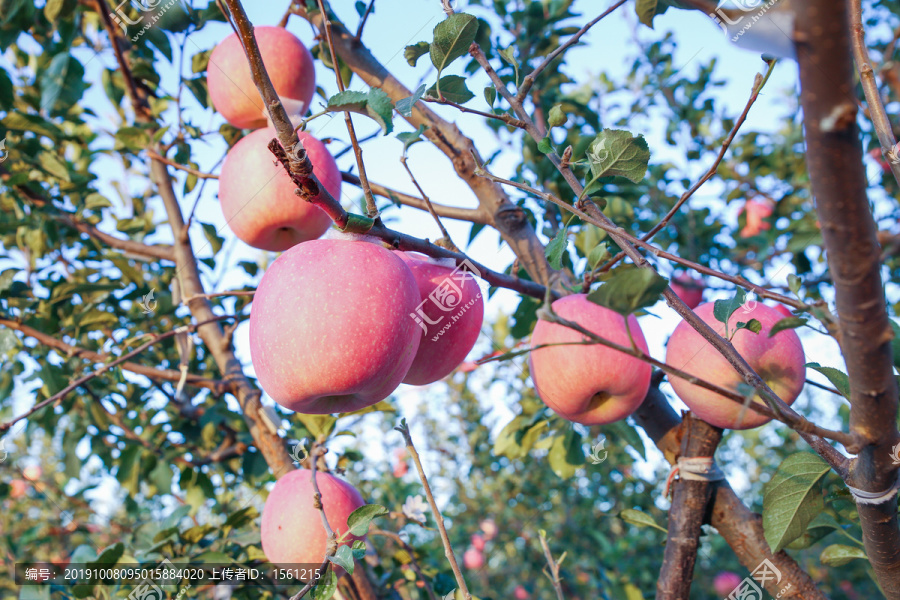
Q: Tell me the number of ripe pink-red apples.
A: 7